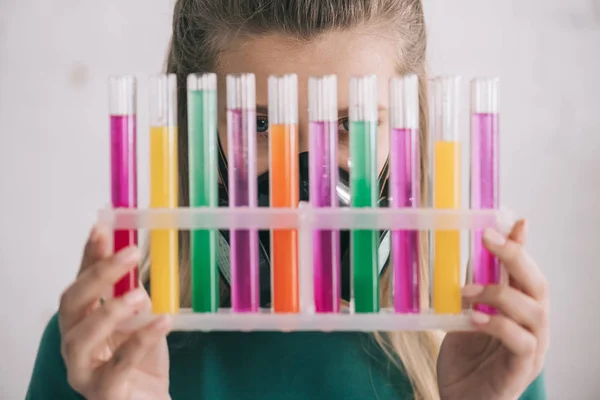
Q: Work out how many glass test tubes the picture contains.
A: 10